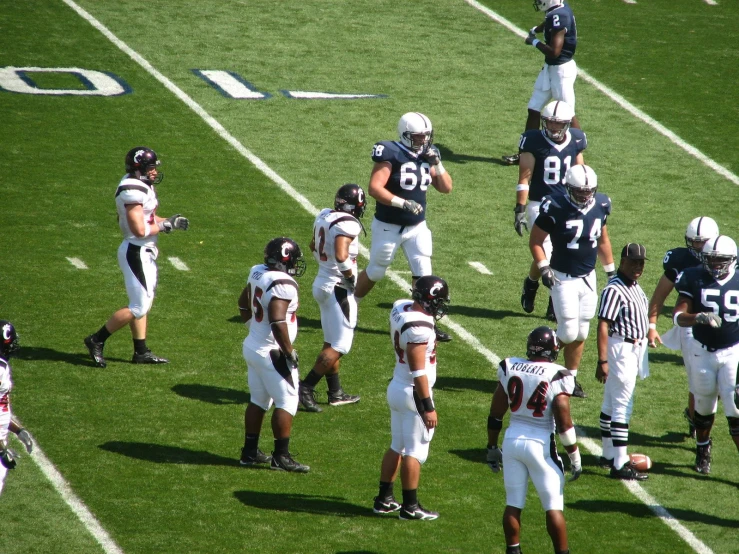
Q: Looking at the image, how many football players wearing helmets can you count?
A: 12